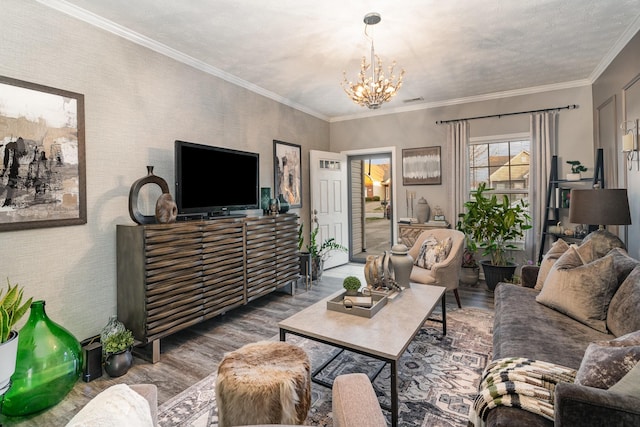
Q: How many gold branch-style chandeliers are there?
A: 1